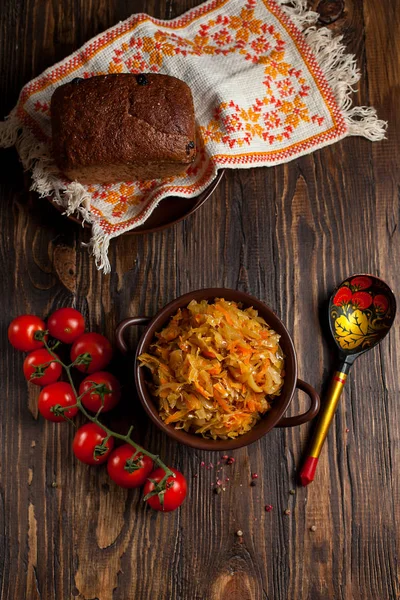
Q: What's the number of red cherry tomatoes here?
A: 9